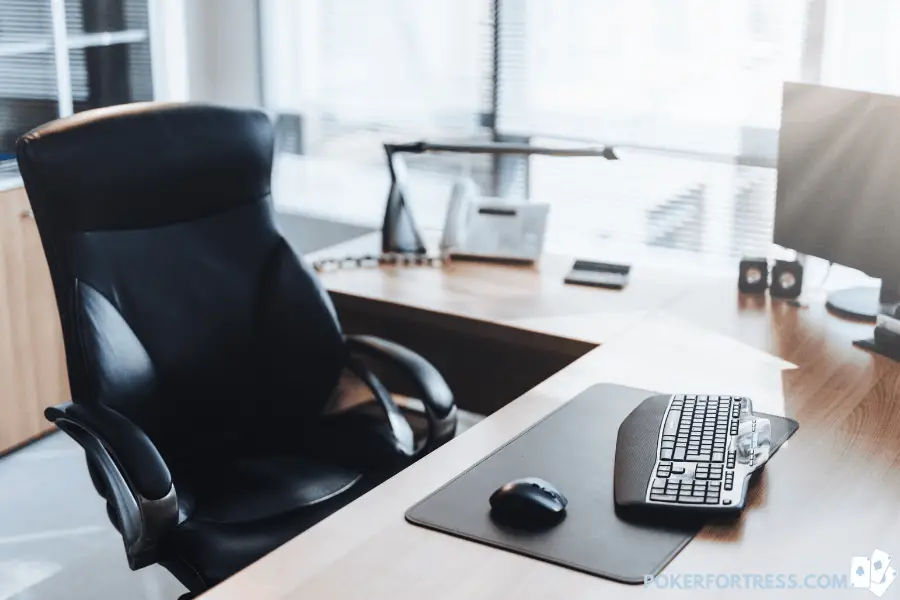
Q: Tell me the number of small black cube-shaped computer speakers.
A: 2